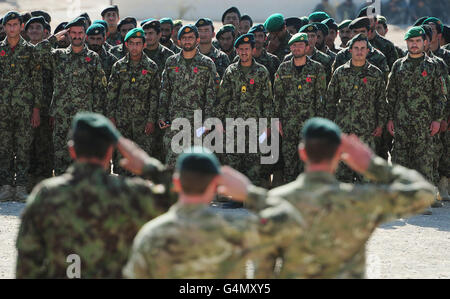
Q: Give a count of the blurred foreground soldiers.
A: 3